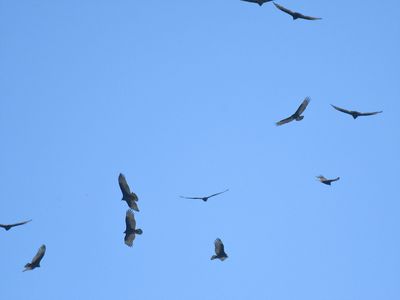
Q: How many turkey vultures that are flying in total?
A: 11